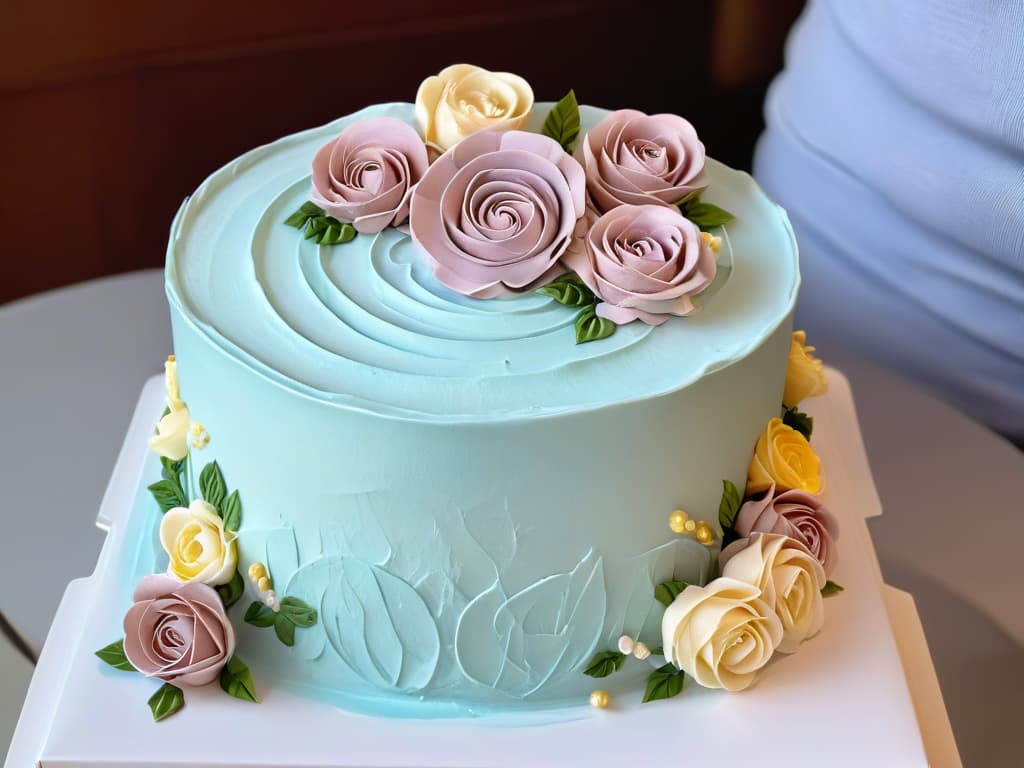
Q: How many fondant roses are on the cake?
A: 12